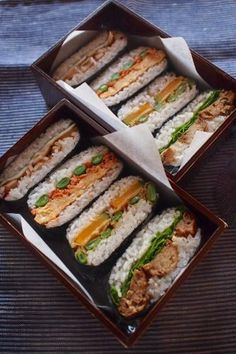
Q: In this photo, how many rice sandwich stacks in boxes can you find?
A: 8